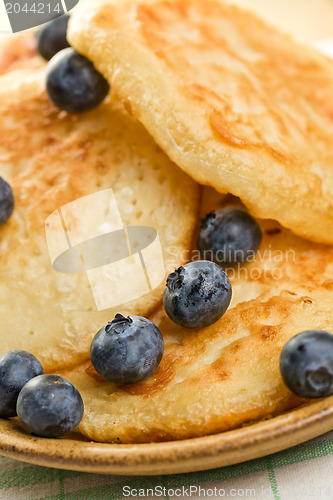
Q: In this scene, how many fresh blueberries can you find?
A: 9